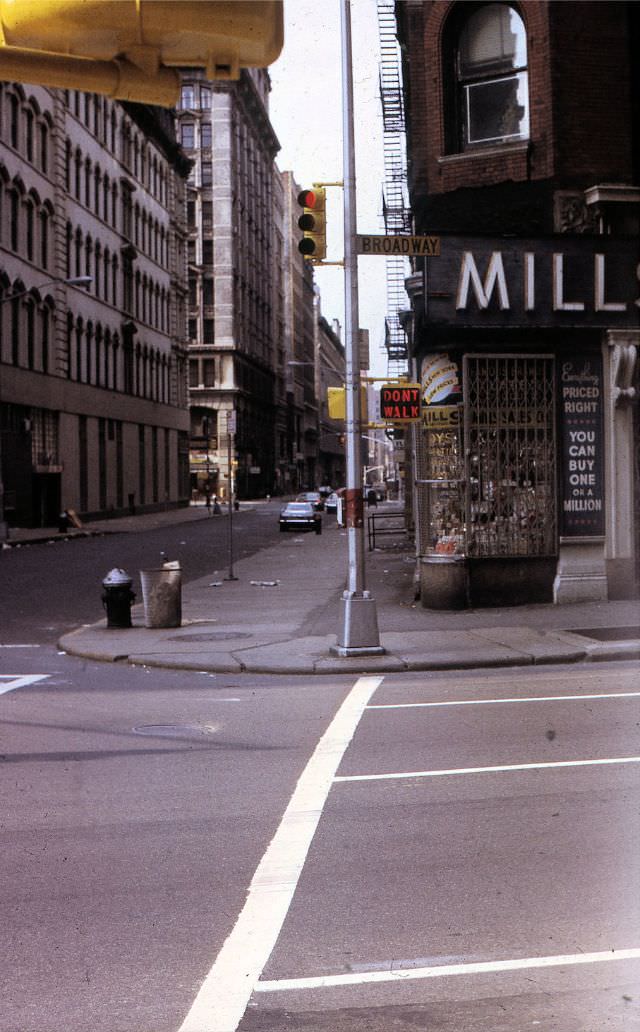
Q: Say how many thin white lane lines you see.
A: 3